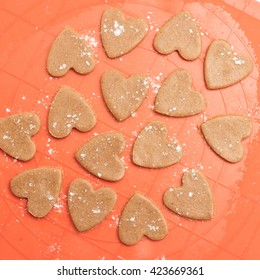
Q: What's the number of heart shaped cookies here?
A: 15